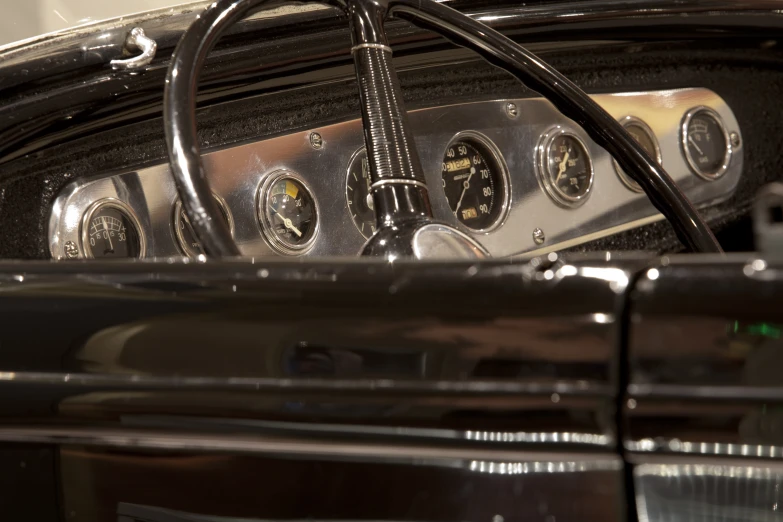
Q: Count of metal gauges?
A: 8